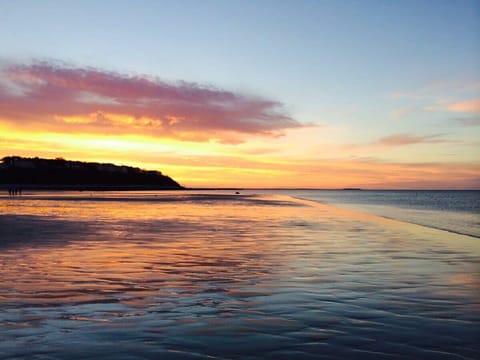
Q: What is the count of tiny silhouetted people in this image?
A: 4